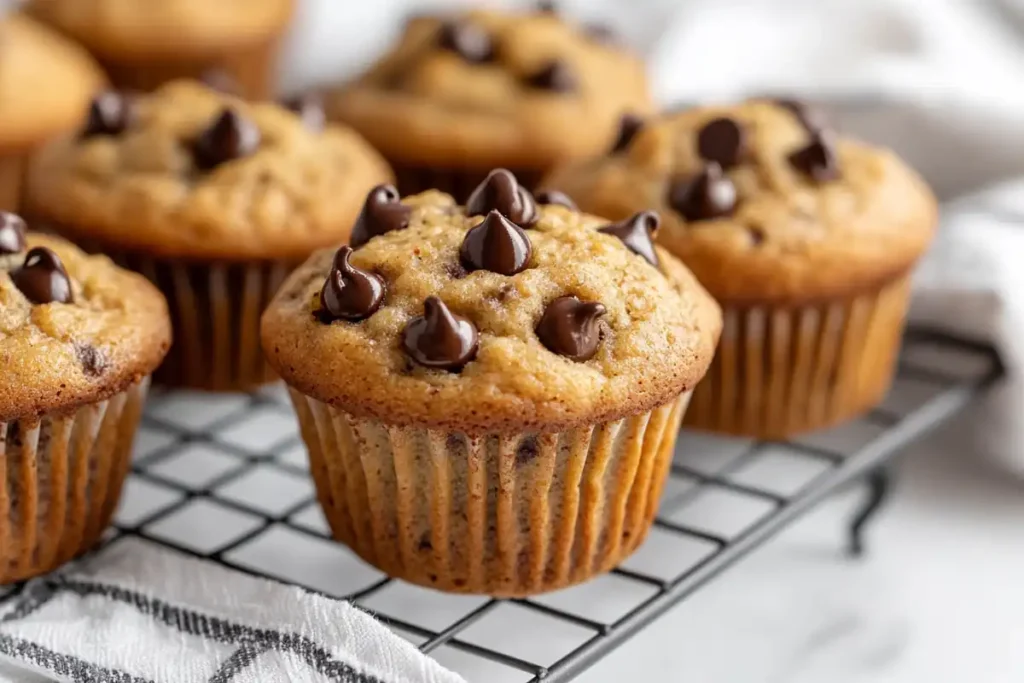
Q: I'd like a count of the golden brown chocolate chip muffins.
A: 7